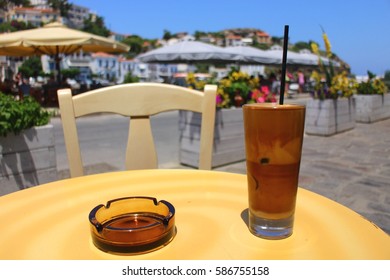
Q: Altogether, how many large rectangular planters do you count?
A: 4